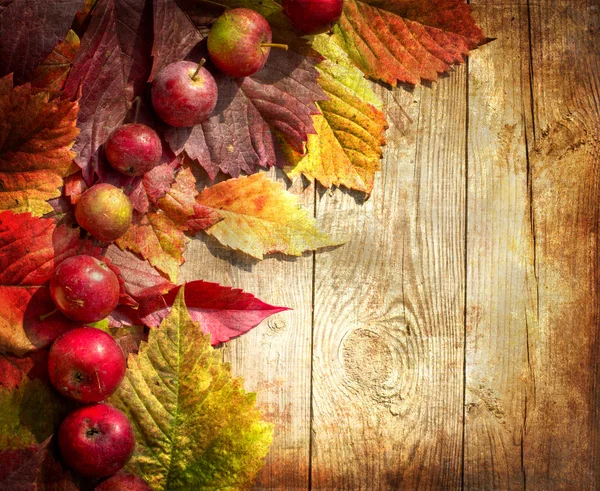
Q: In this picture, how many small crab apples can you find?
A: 9